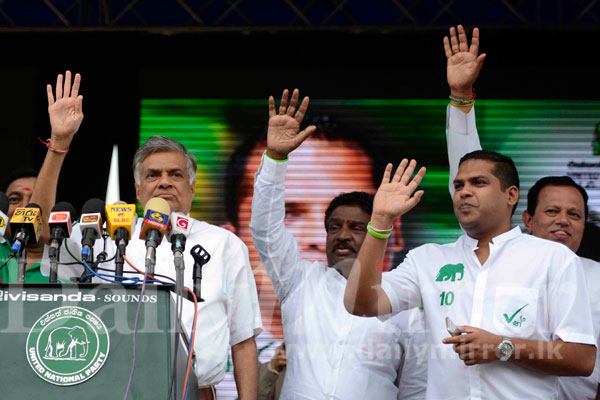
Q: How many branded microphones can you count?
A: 7